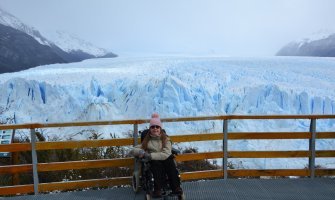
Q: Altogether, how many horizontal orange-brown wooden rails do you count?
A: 4